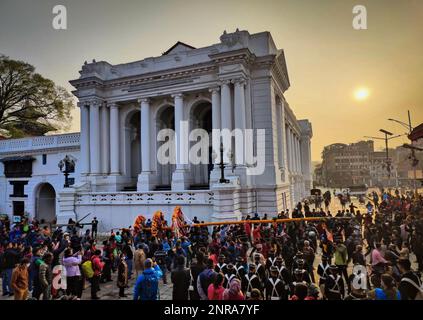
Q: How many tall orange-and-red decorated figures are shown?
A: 3